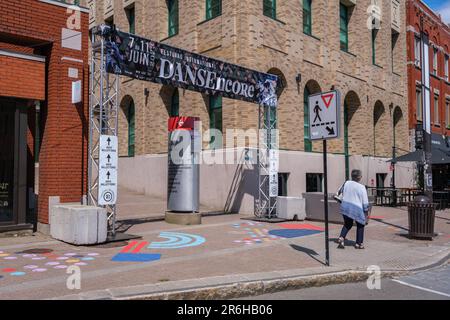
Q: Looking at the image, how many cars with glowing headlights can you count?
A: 0